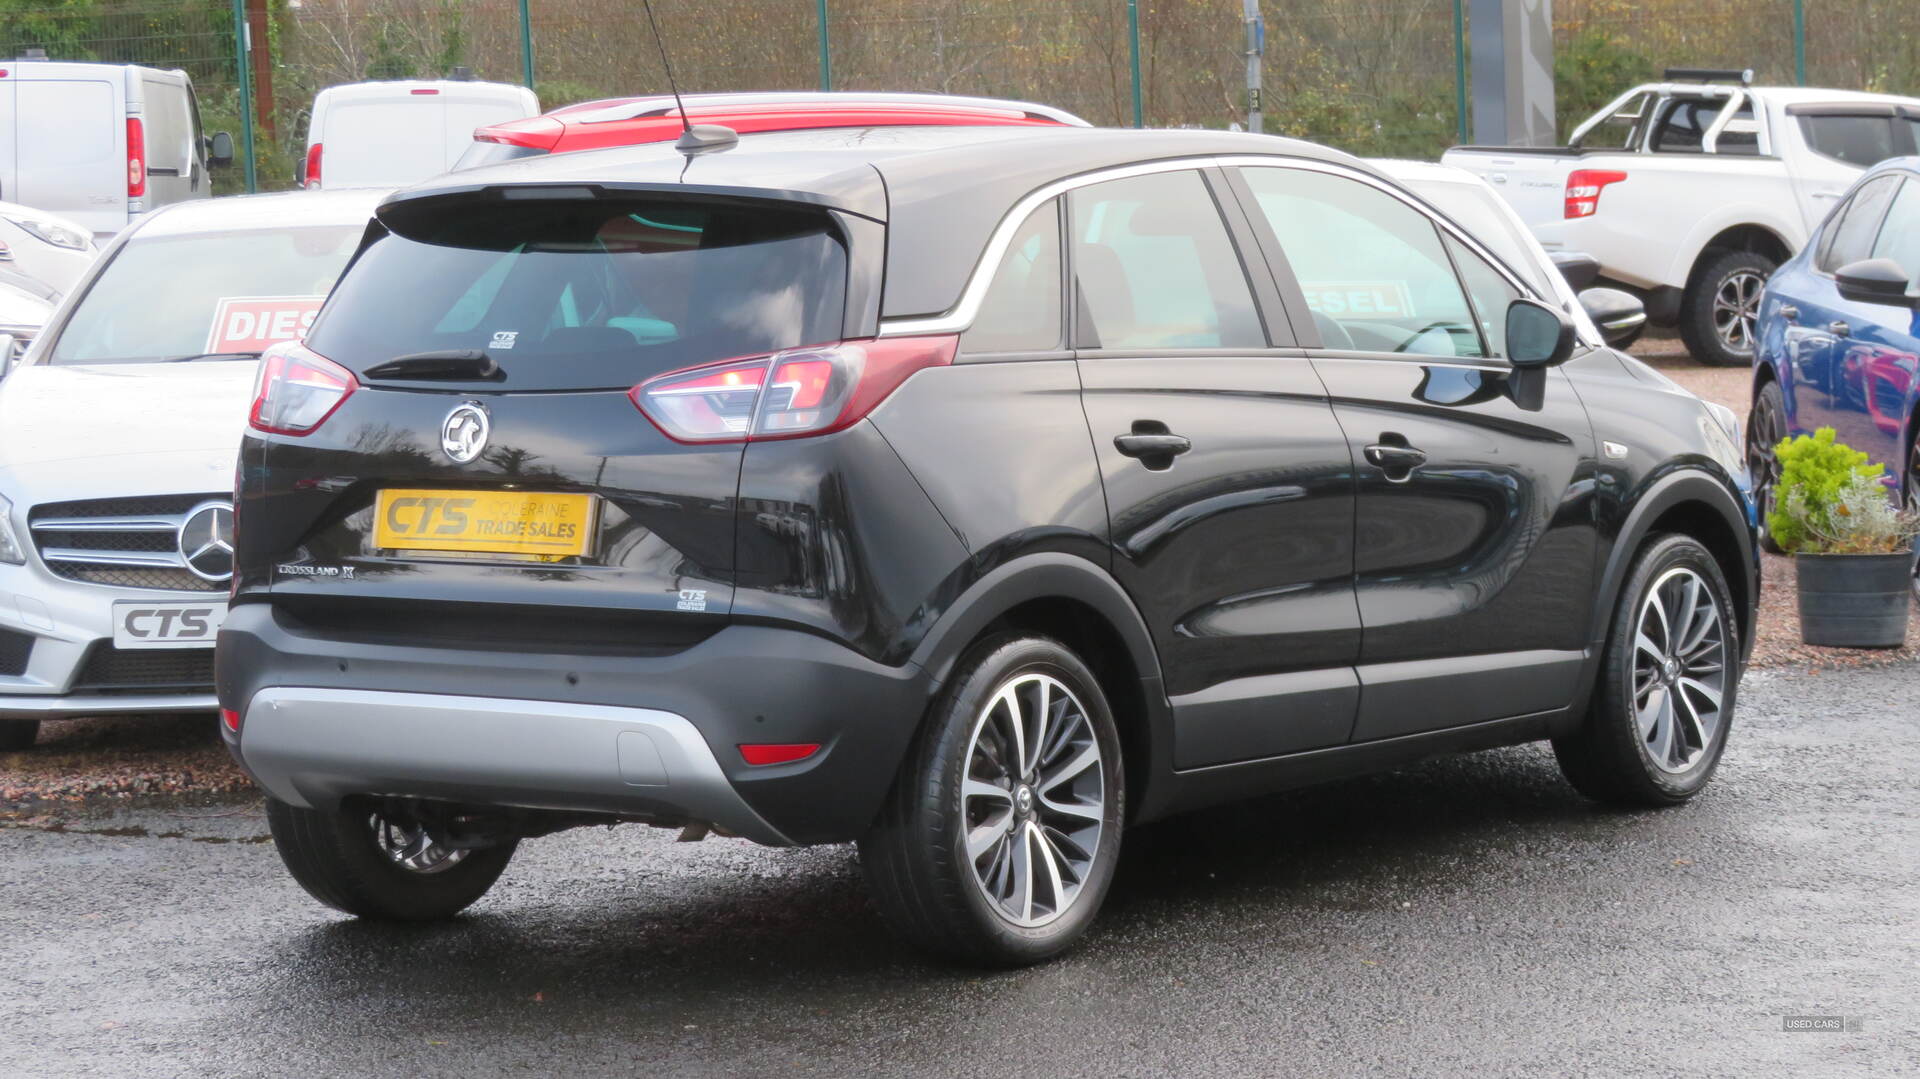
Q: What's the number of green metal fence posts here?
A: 6